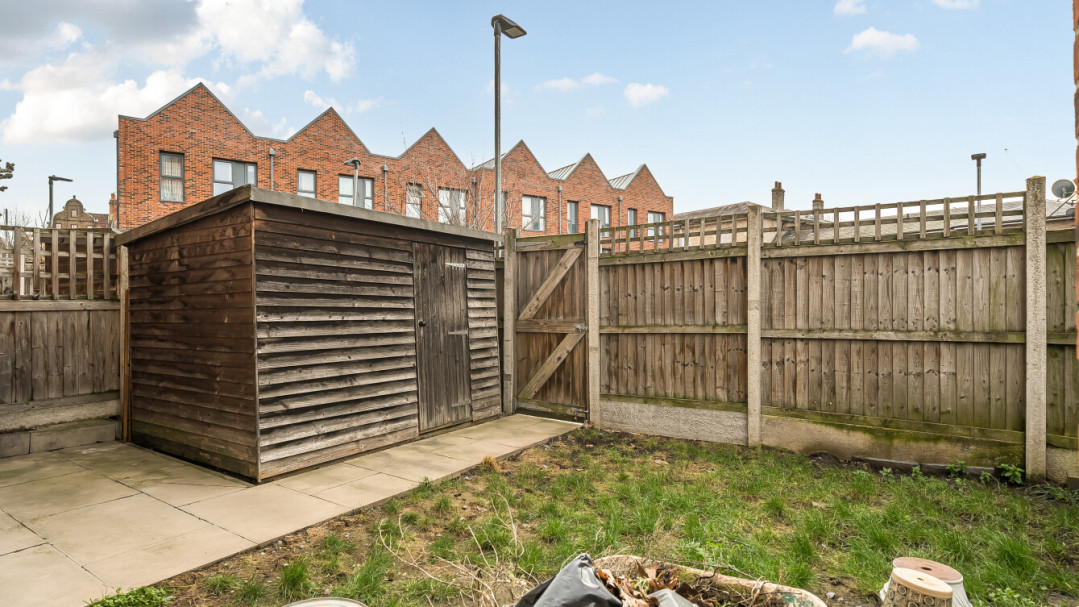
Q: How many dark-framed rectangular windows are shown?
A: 12